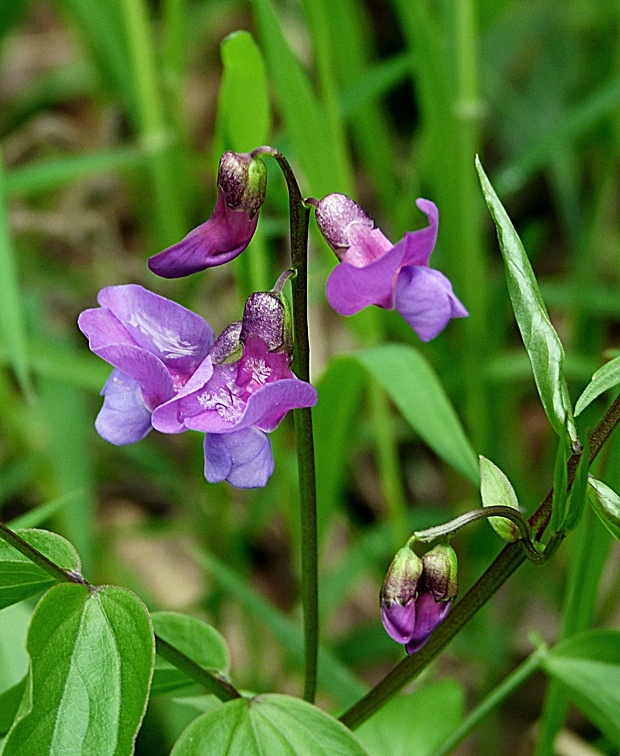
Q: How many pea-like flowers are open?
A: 3